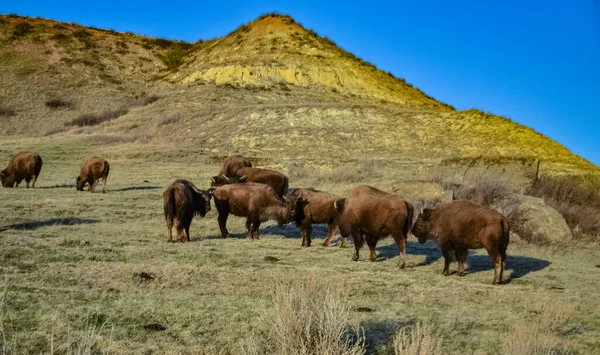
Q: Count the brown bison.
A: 9